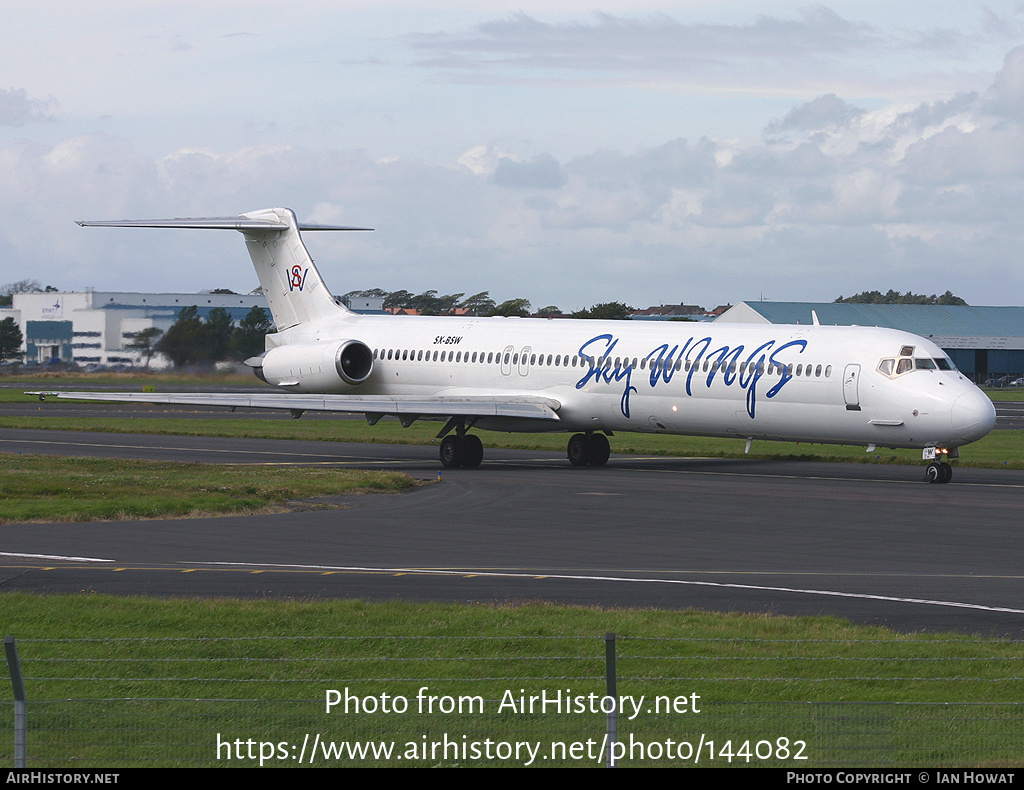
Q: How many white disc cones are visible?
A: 0